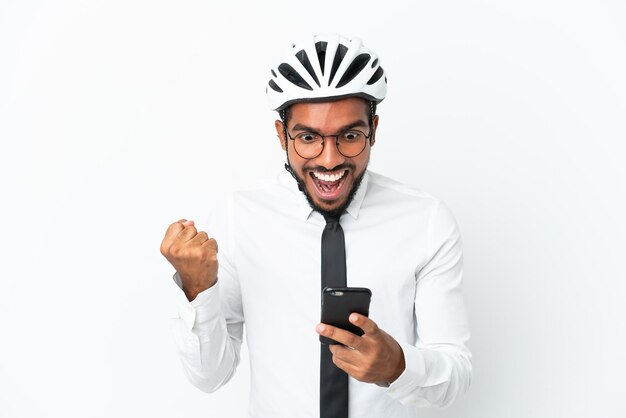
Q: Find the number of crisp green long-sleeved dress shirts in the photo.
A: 0